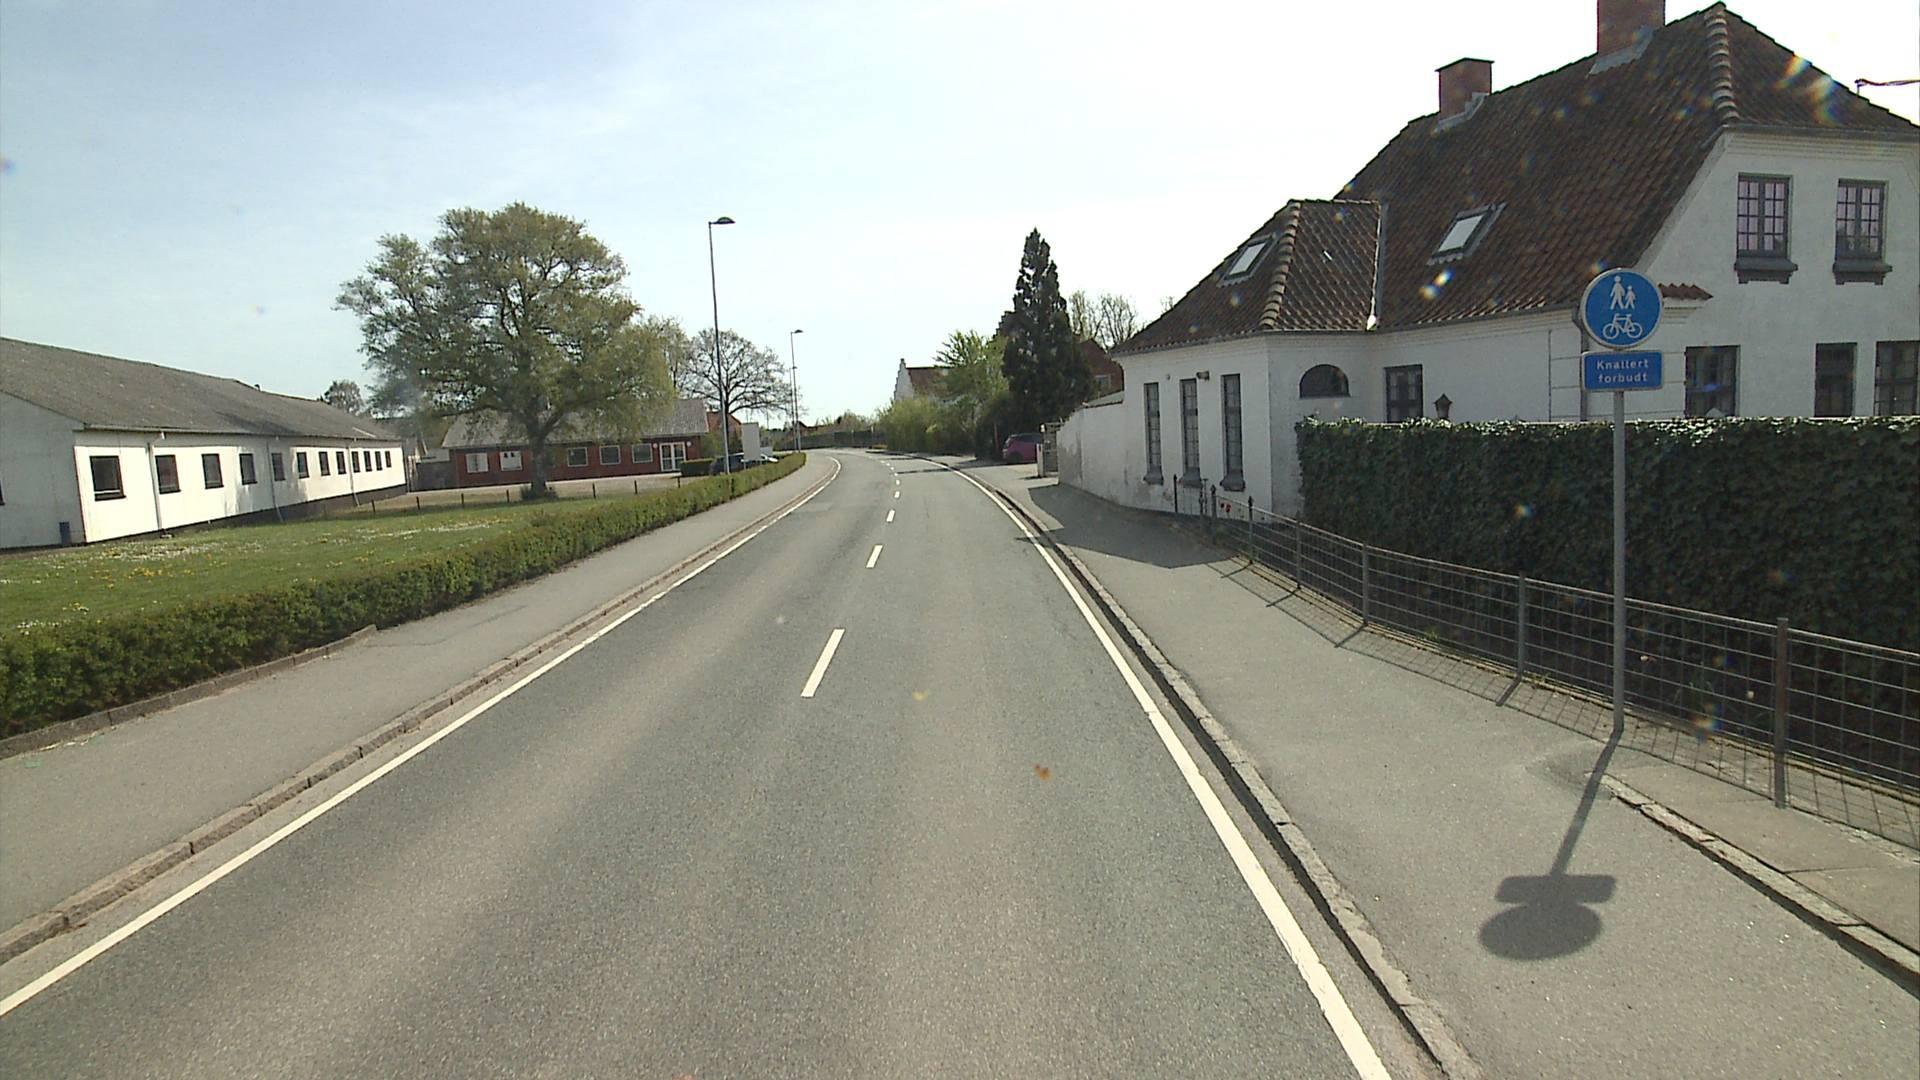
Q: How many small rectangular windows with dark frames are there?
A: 12